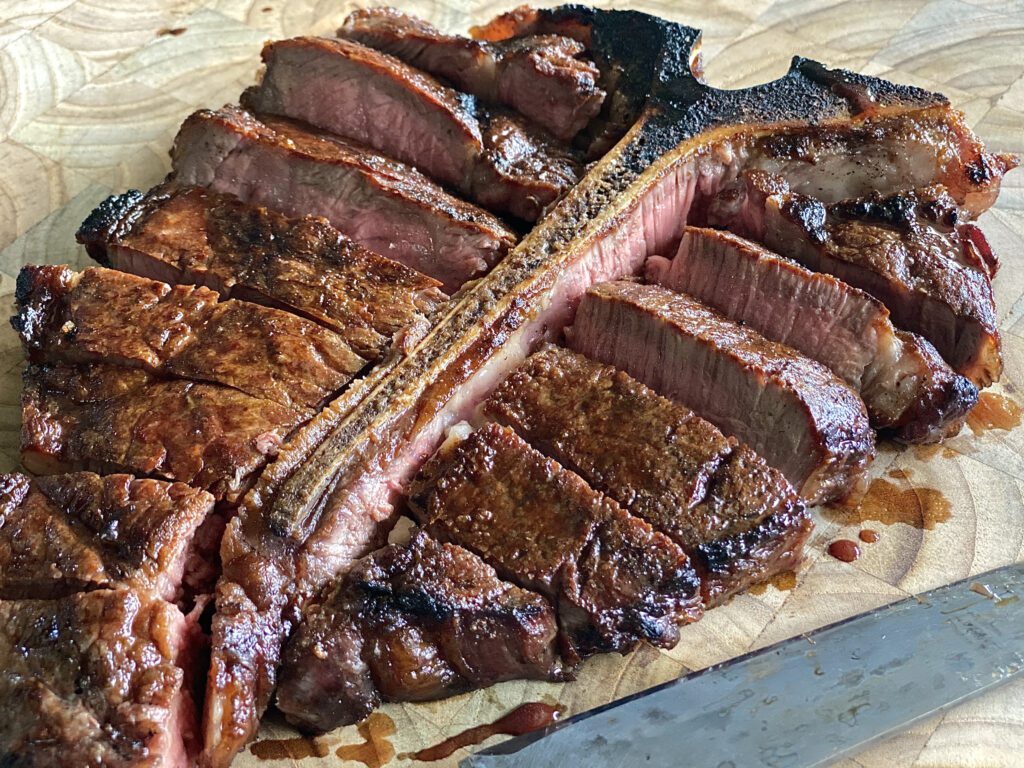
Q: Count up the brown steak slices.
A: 14